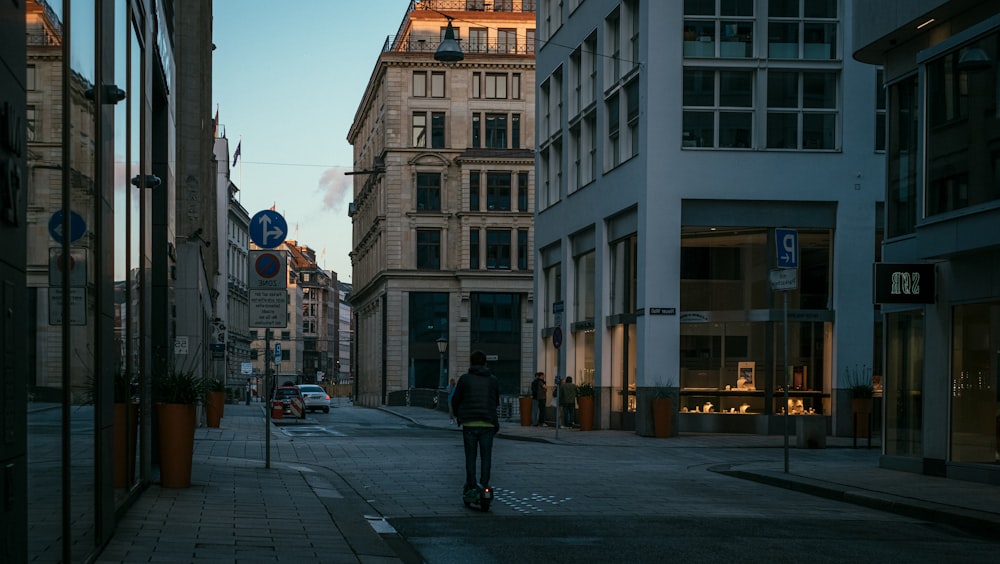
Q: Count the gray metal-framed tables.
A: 0